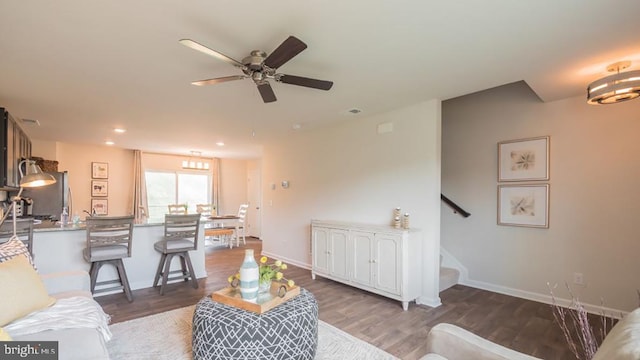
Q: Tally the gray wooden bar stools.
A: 3